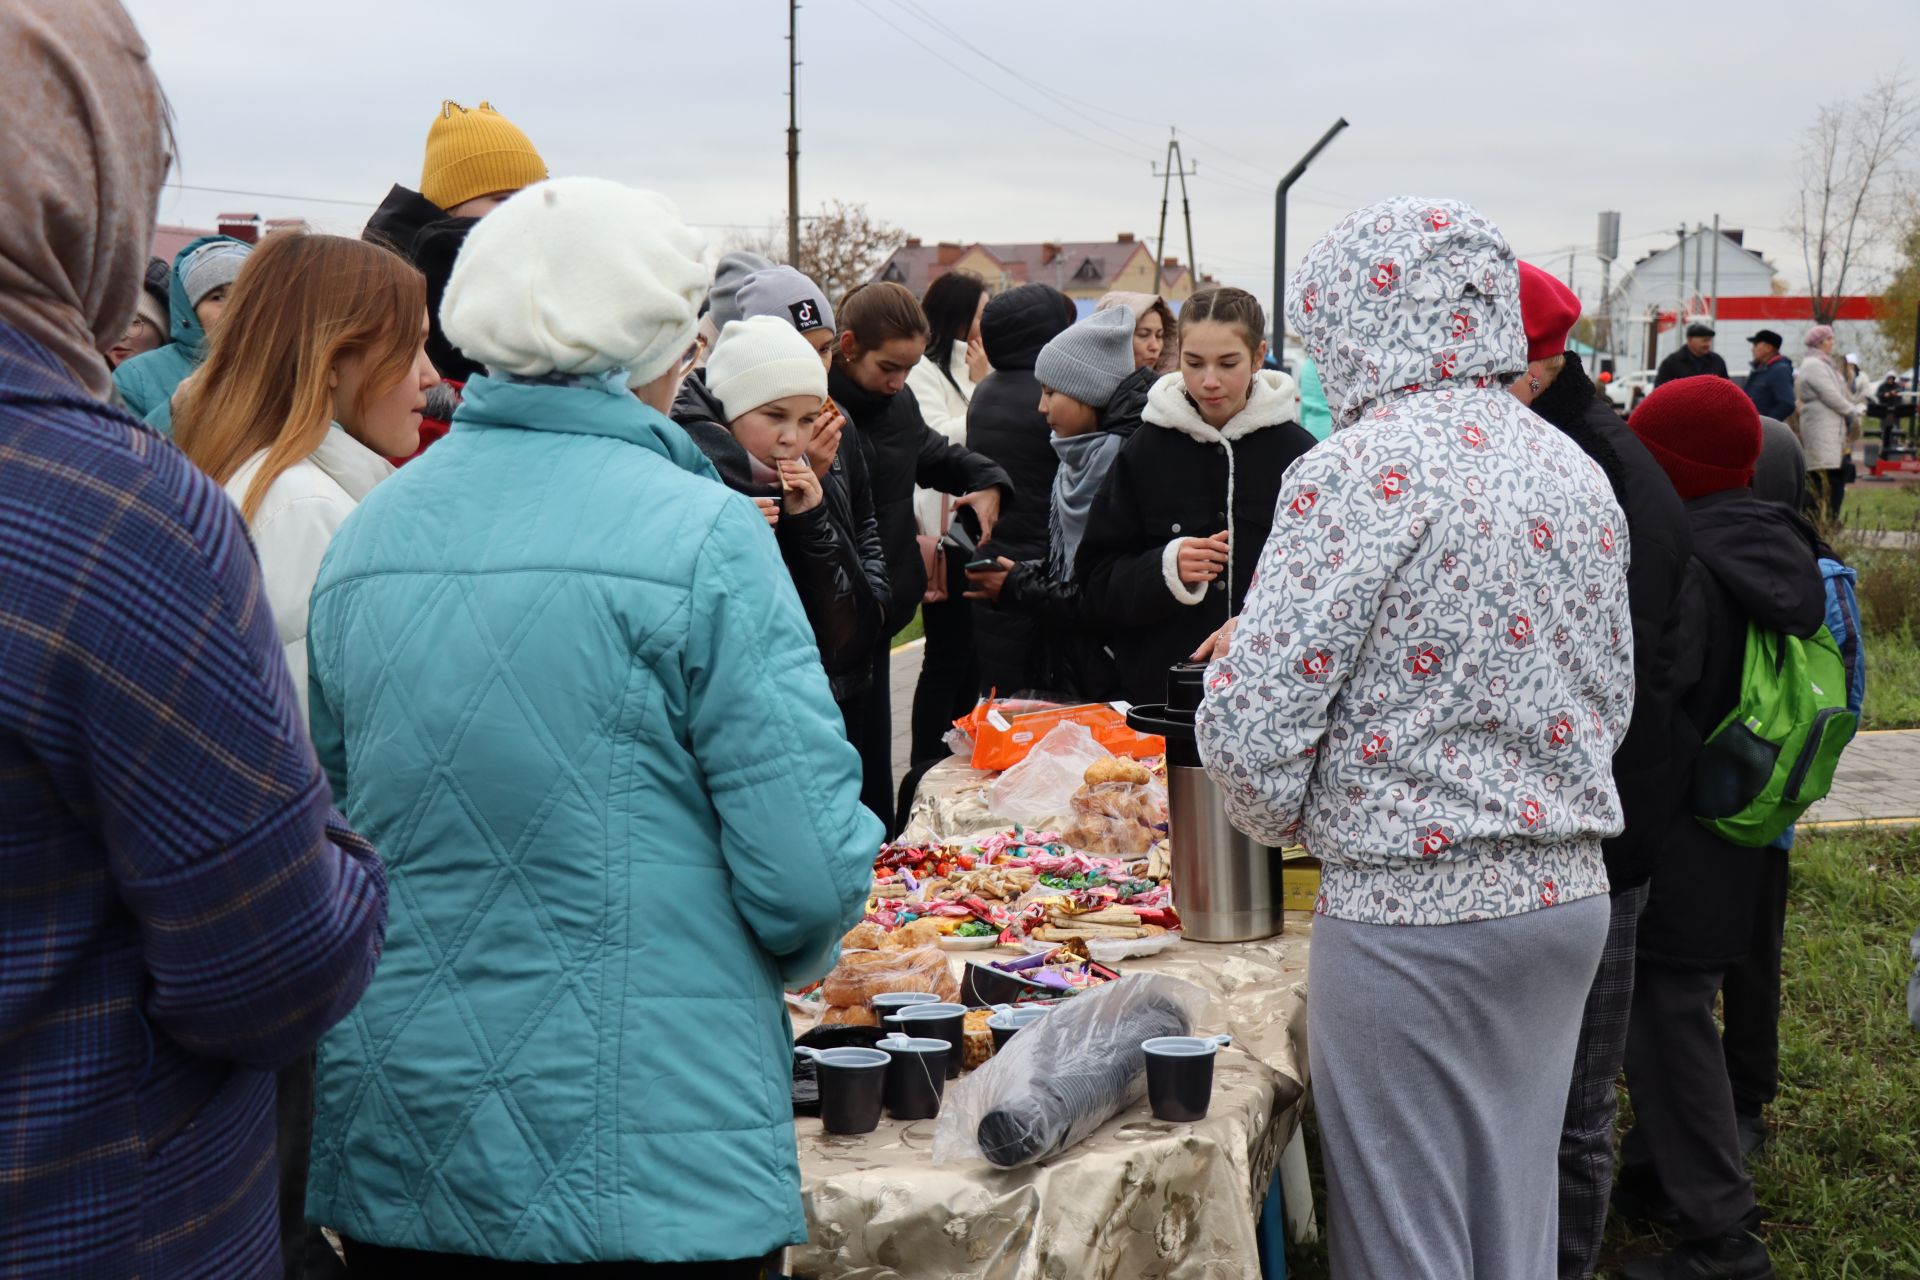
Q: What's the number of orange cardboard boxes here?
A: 1